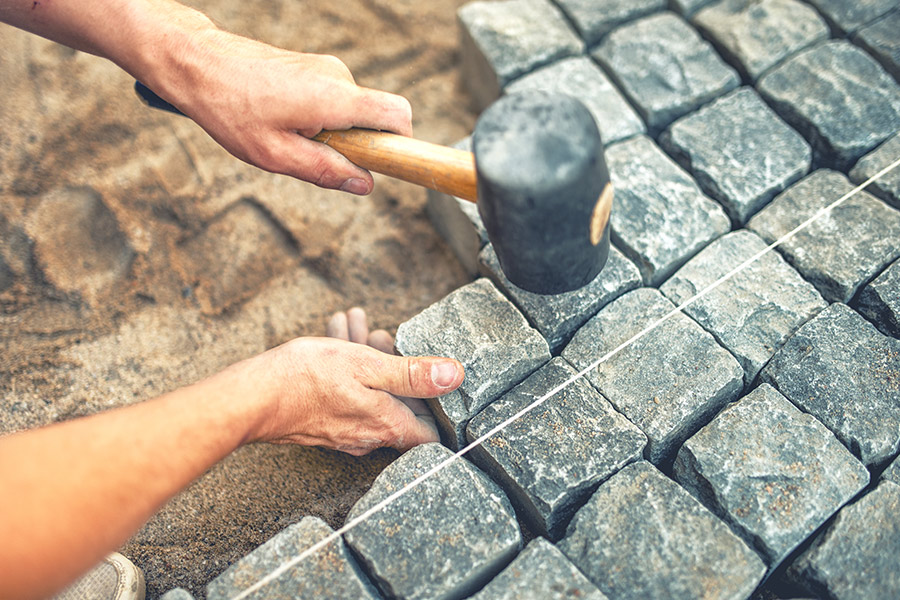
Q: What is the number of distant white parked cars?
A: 0